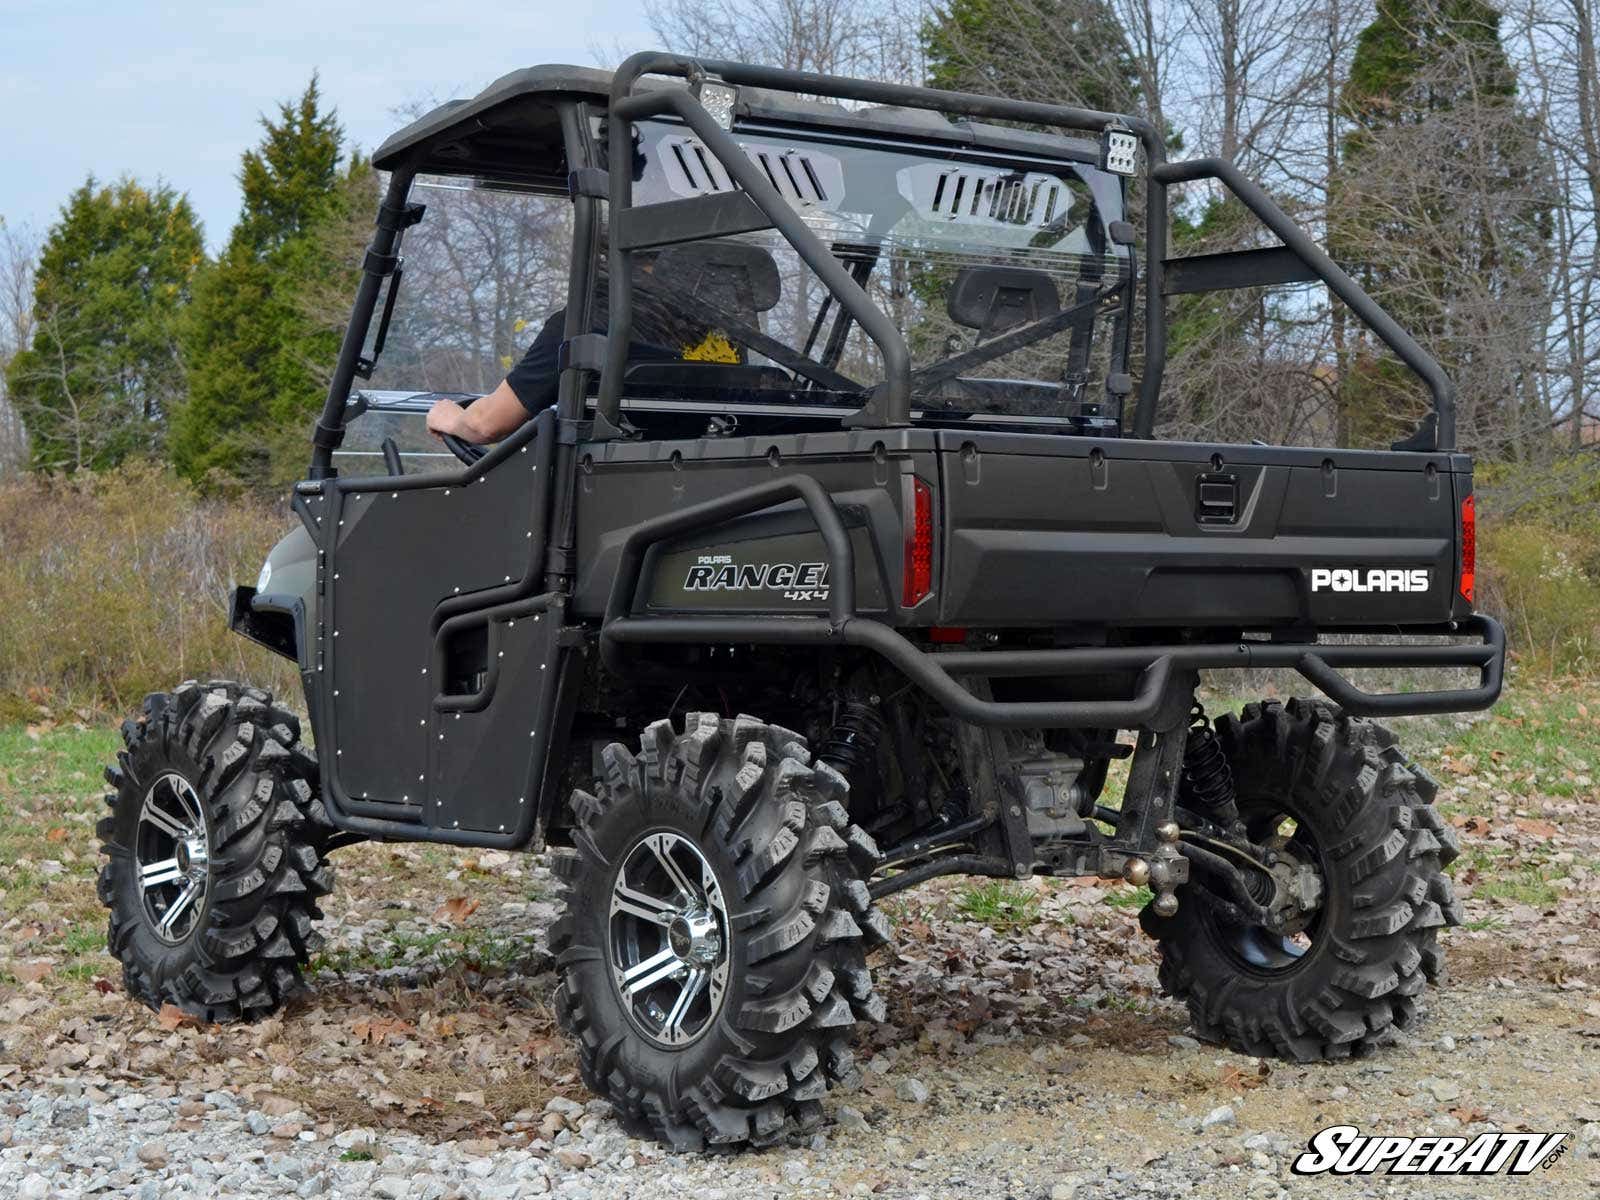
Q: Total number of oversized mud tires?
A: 3